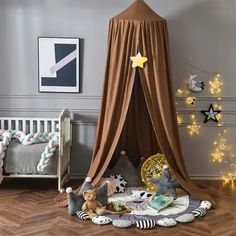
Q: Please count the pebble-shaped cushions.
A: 8